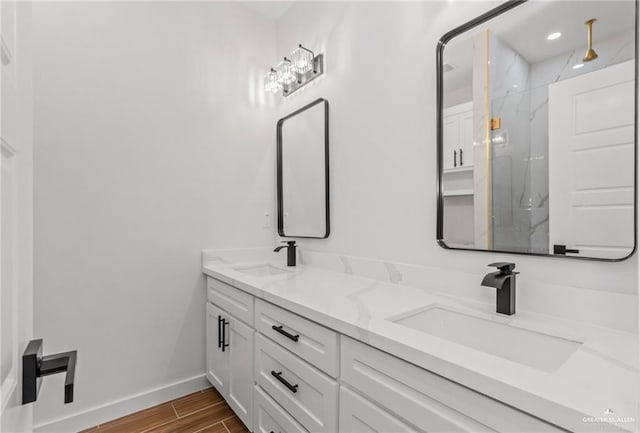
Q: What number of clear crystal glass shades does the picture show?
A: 3